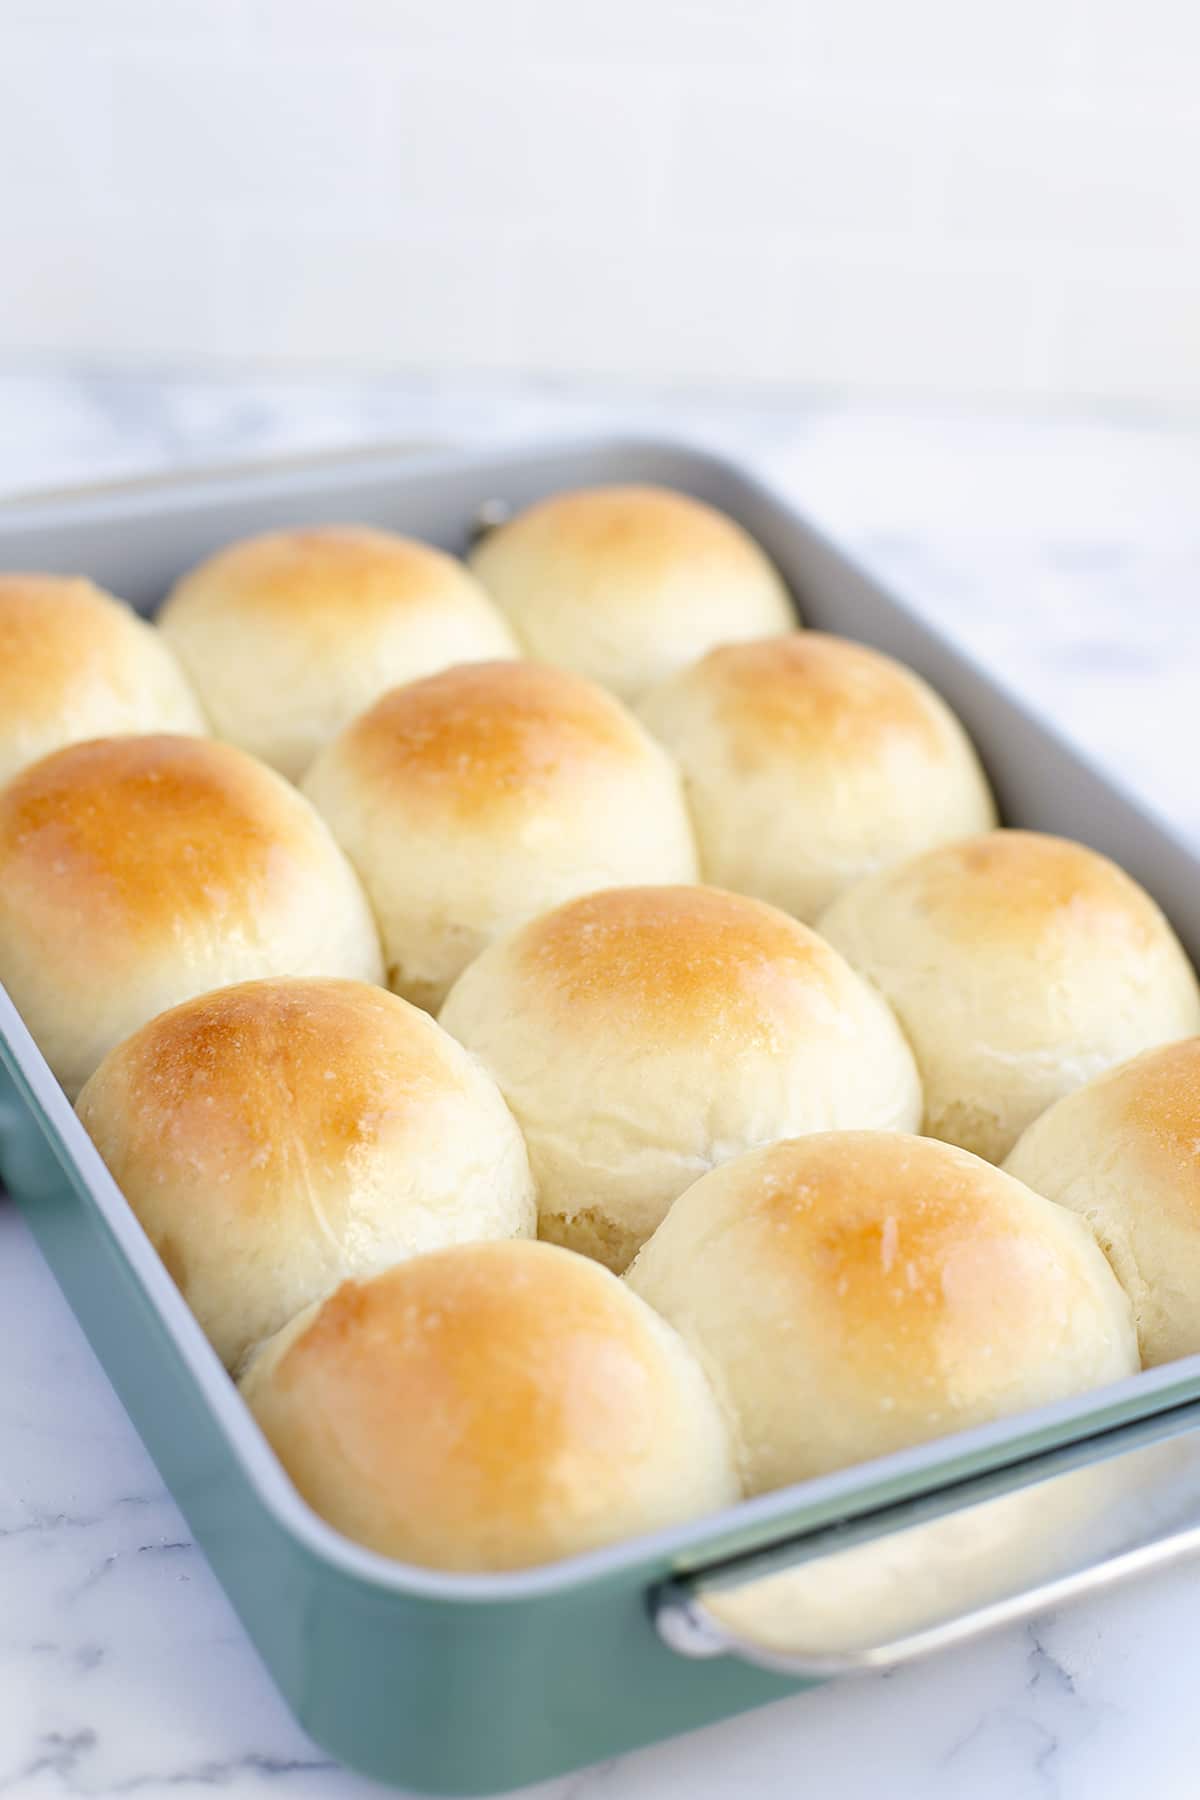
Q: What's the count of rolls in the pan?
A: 12